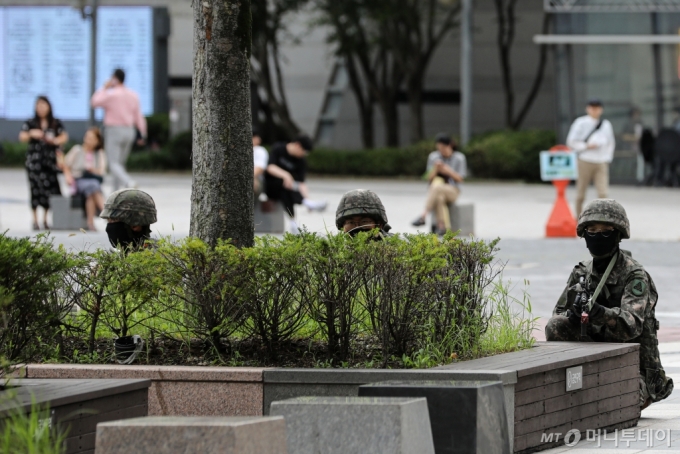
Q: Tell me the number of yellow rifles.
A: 0